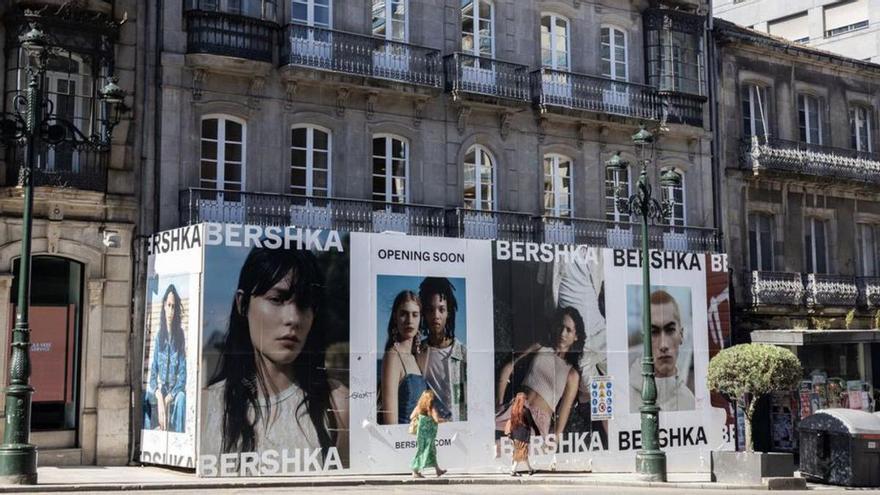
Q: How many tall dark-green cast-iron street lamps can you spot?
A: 2